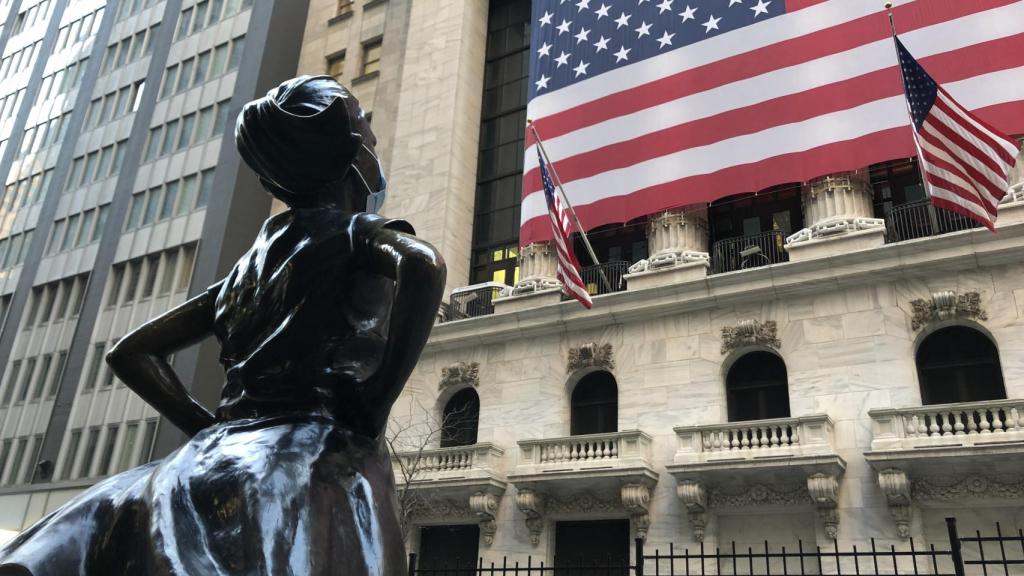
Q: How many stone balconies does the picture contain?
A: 4